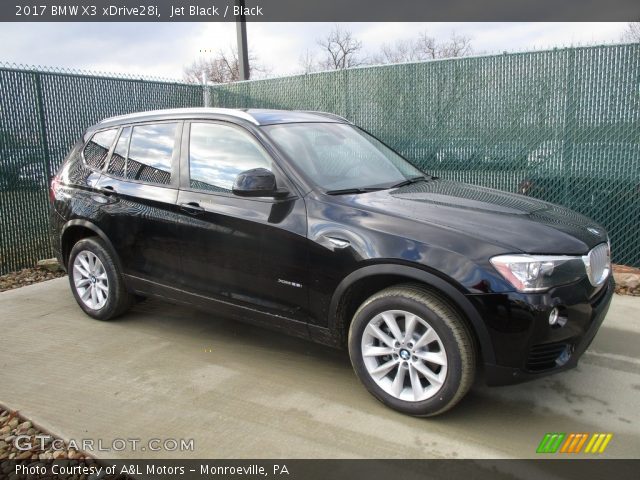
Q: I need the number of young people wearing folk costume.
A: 0